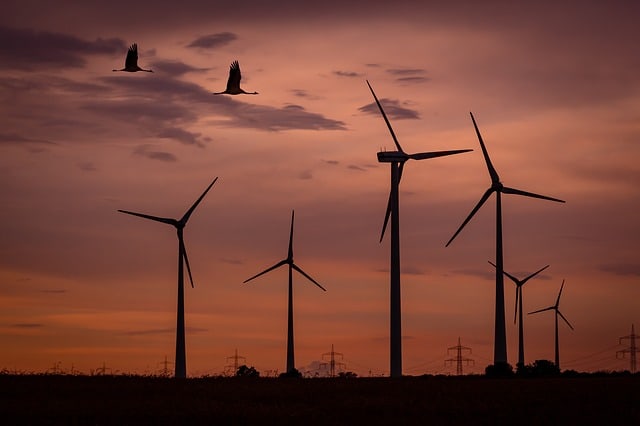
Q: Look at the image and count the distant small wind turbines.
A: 2